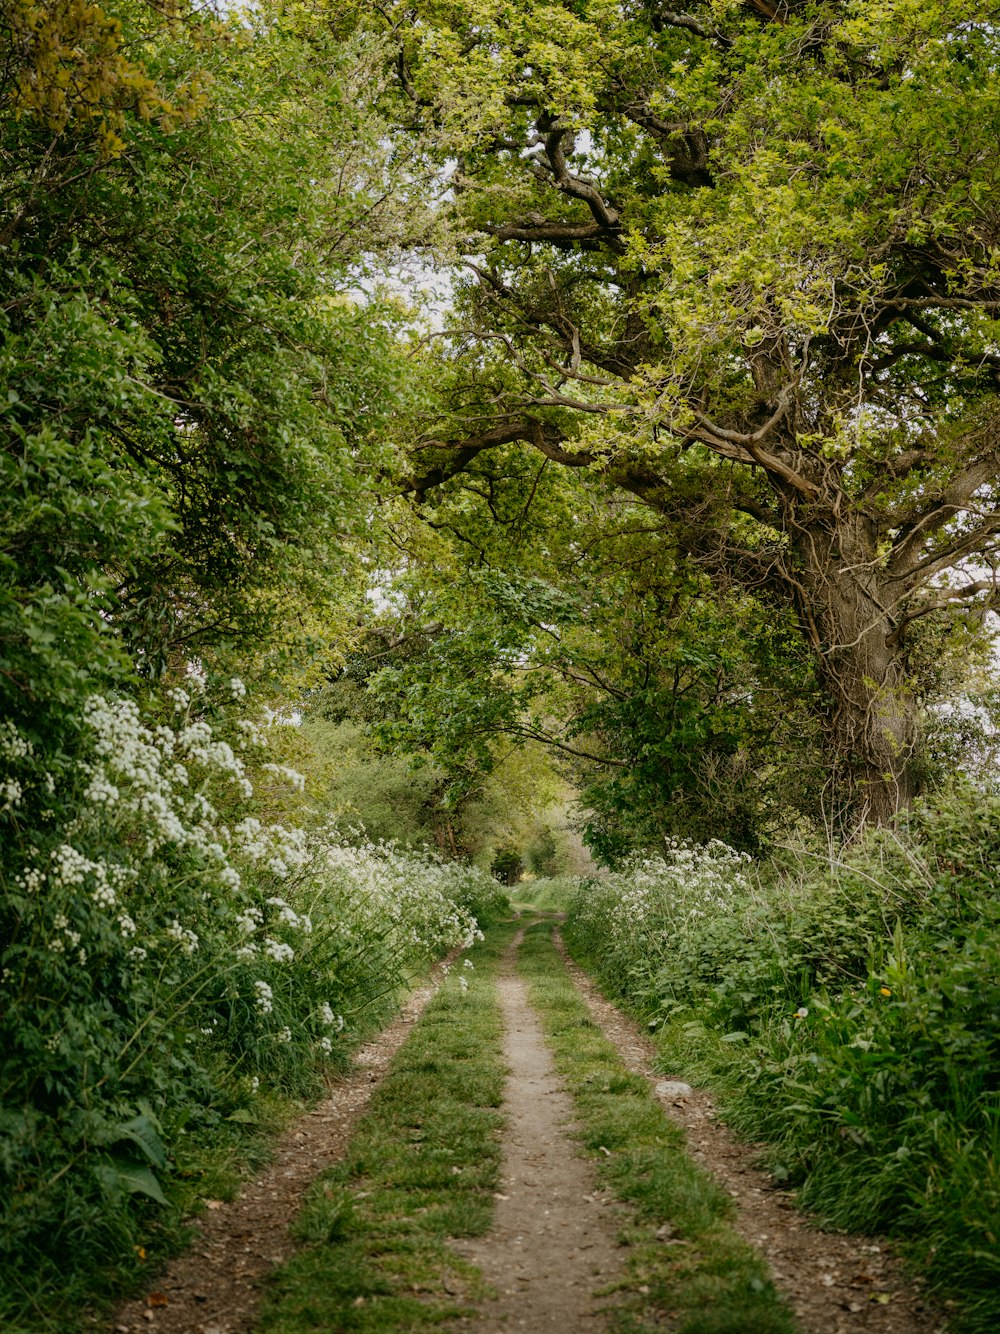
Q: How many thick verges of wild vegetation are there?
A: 2